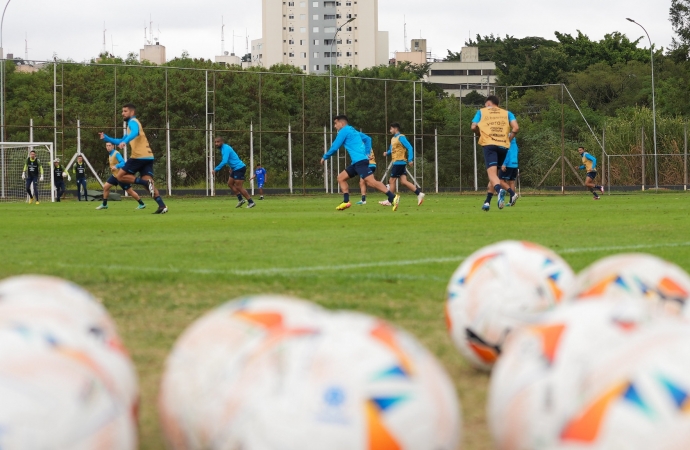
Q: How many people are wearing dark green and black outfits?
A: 3